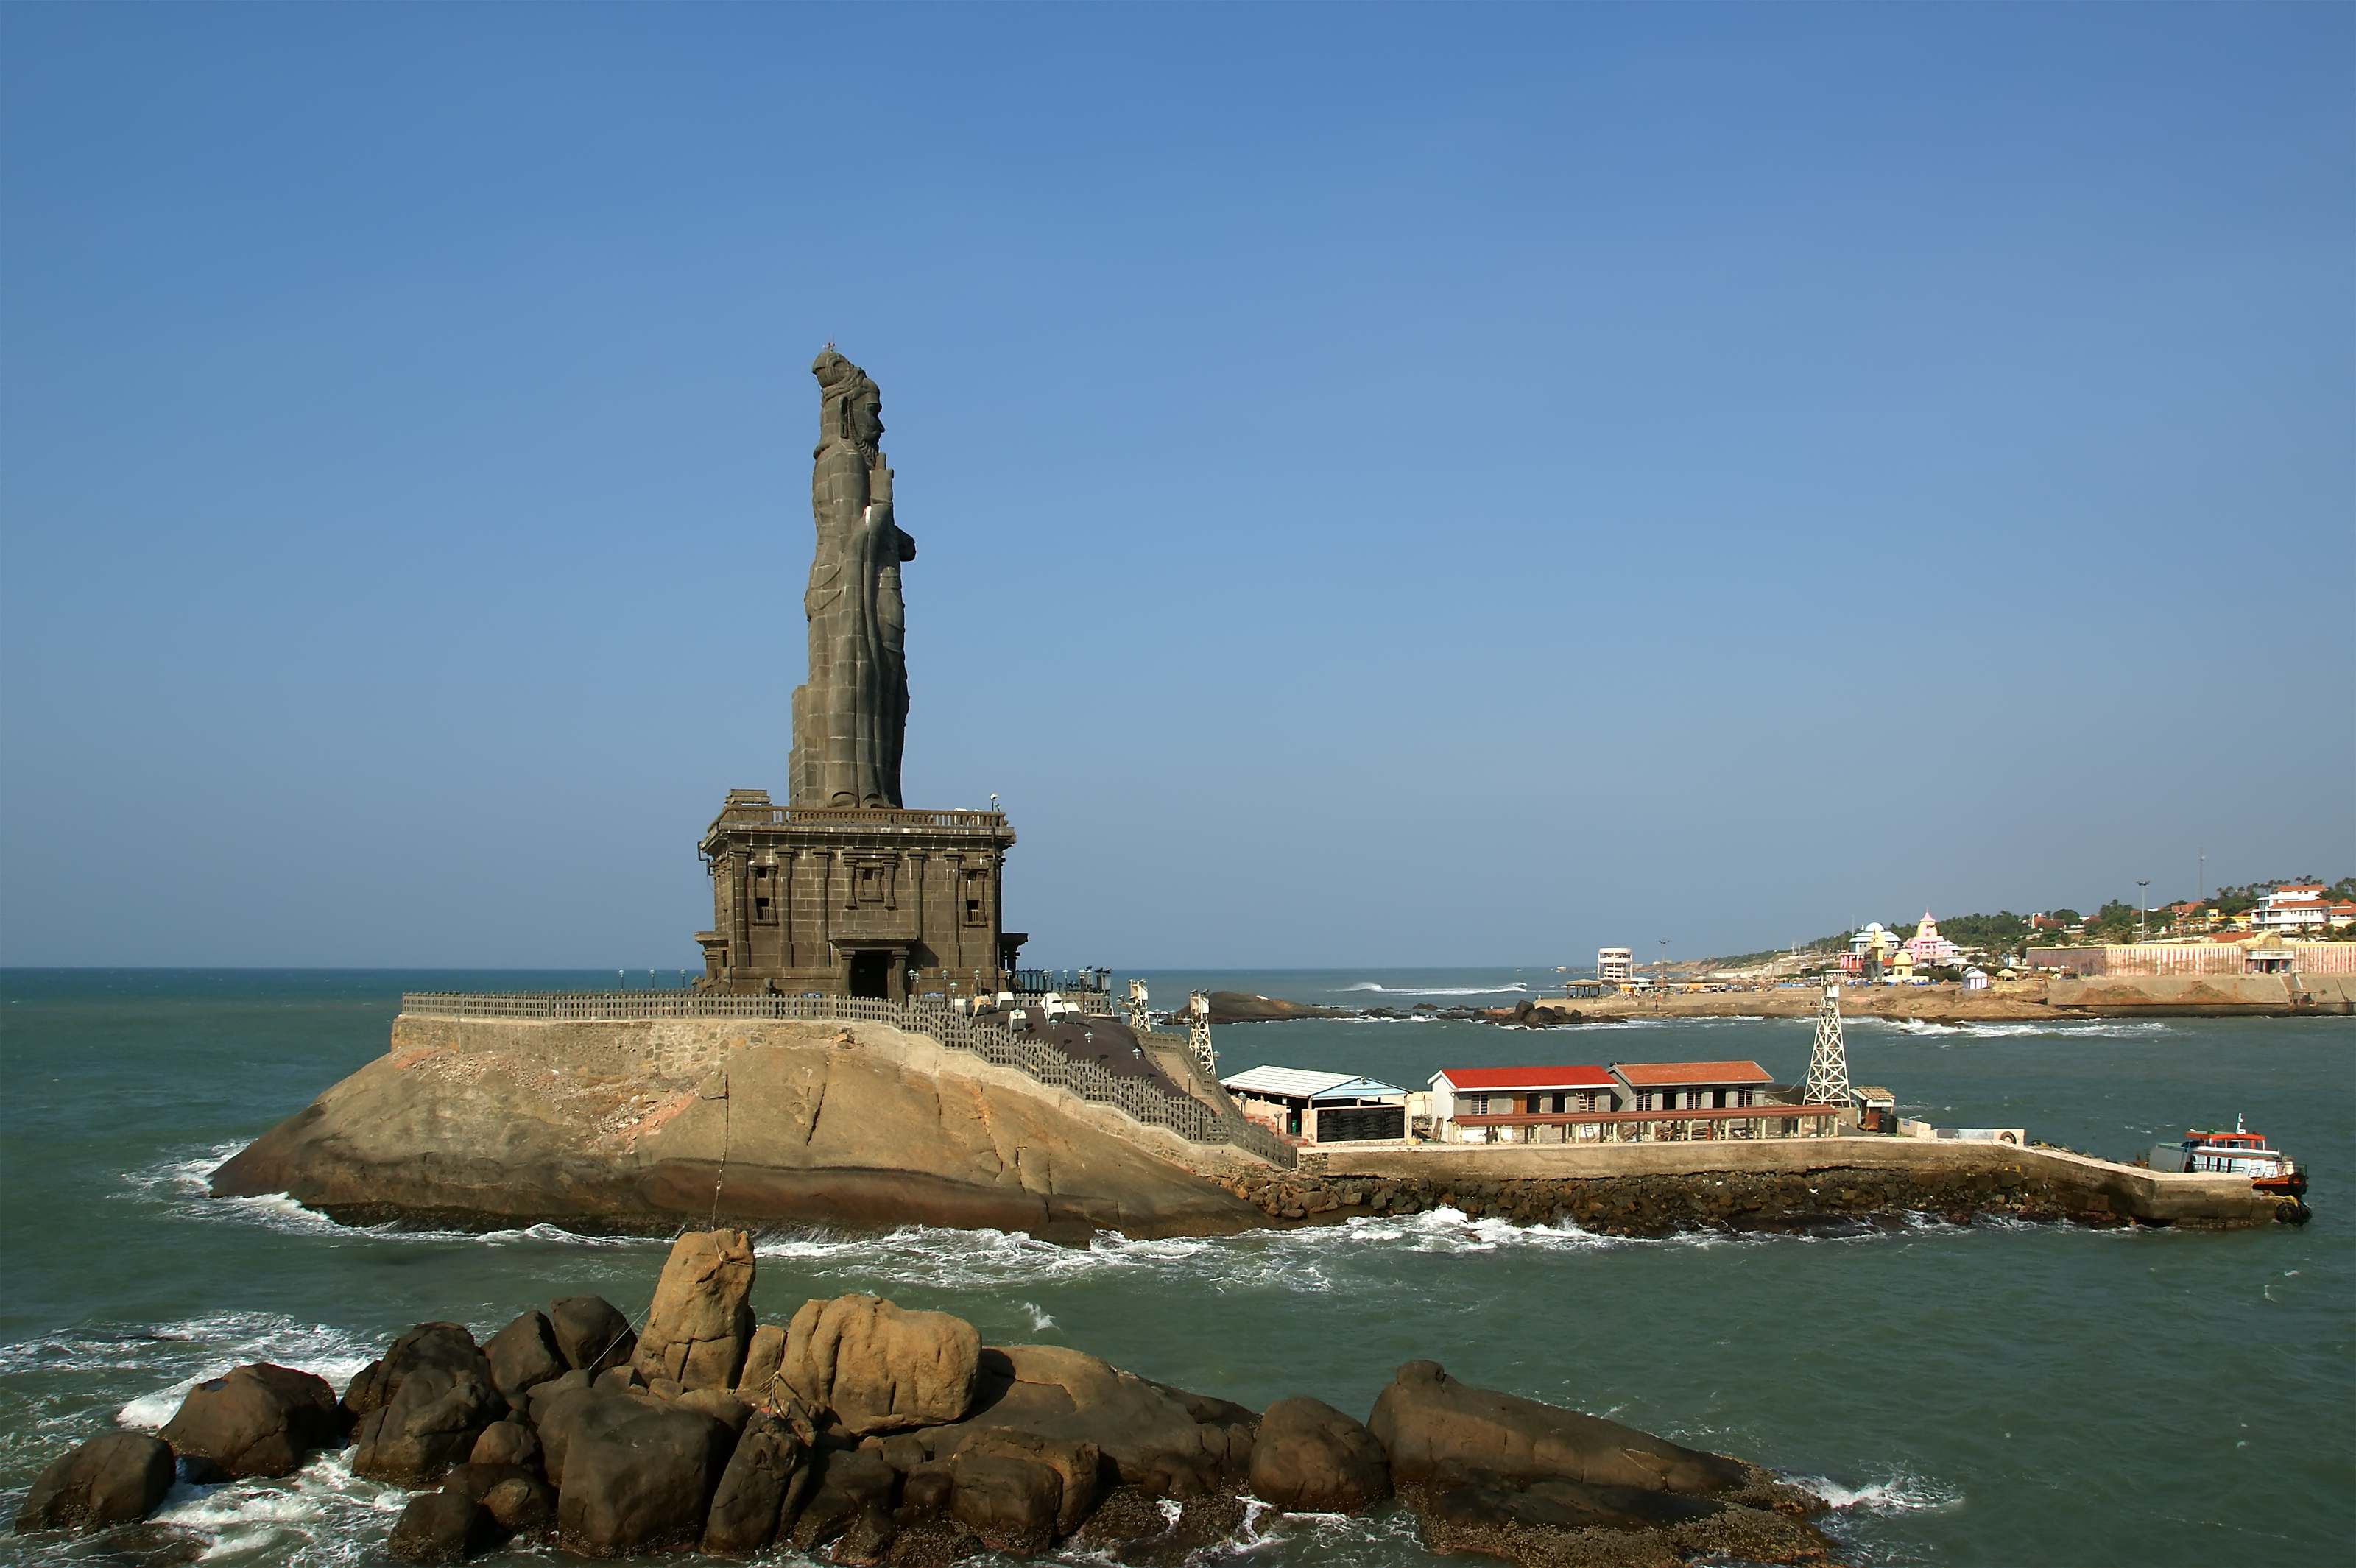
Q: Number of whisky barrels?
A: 0